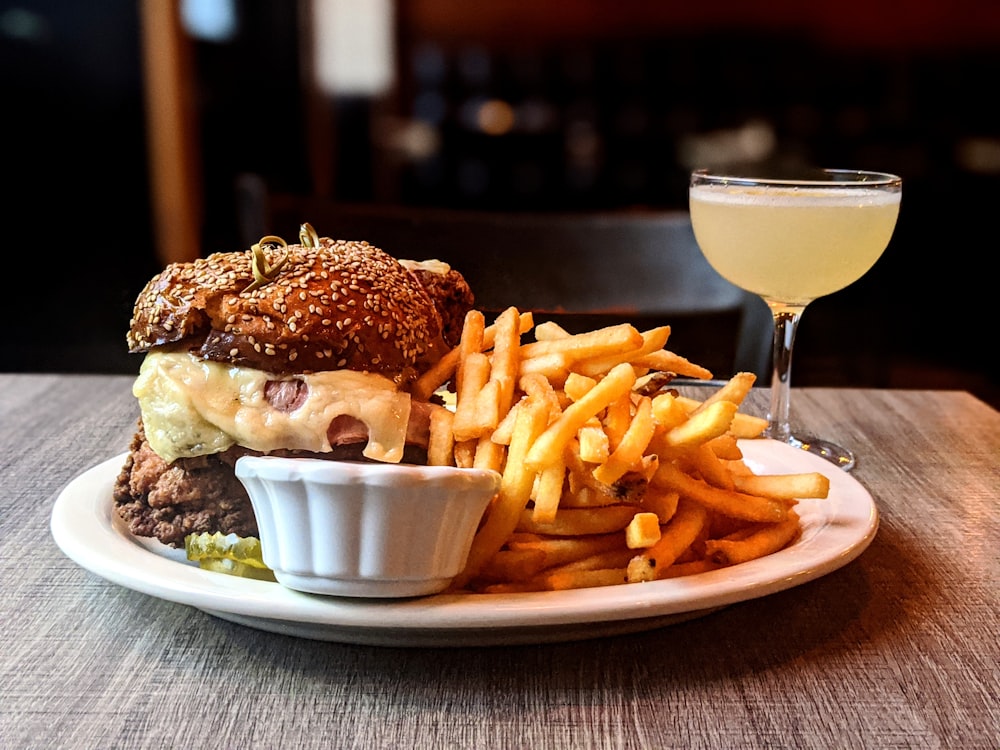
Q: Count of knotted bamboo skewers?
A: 2